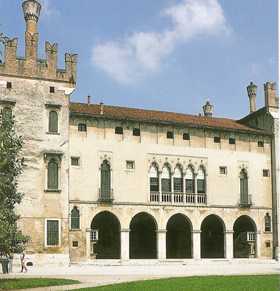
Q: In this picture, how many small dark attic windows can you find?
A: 8